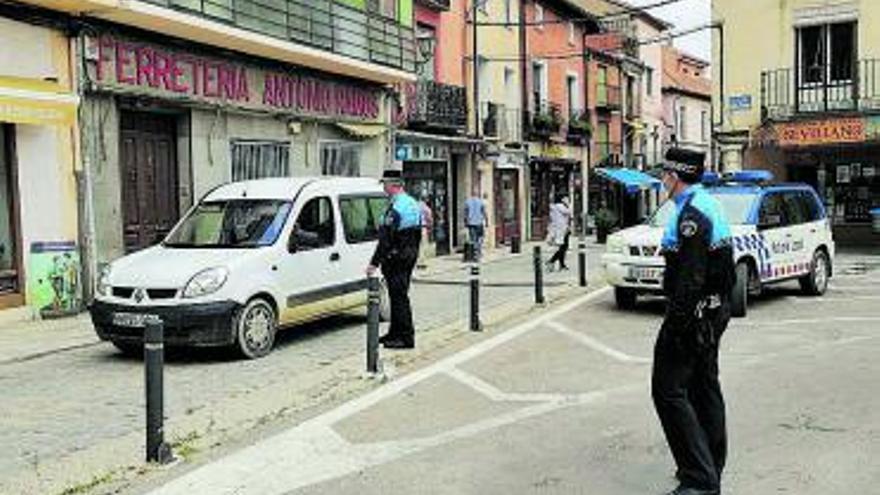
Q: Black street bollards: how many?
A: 5